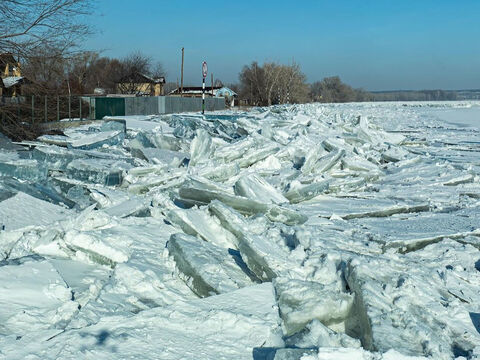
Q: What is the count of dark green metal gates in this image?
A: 1